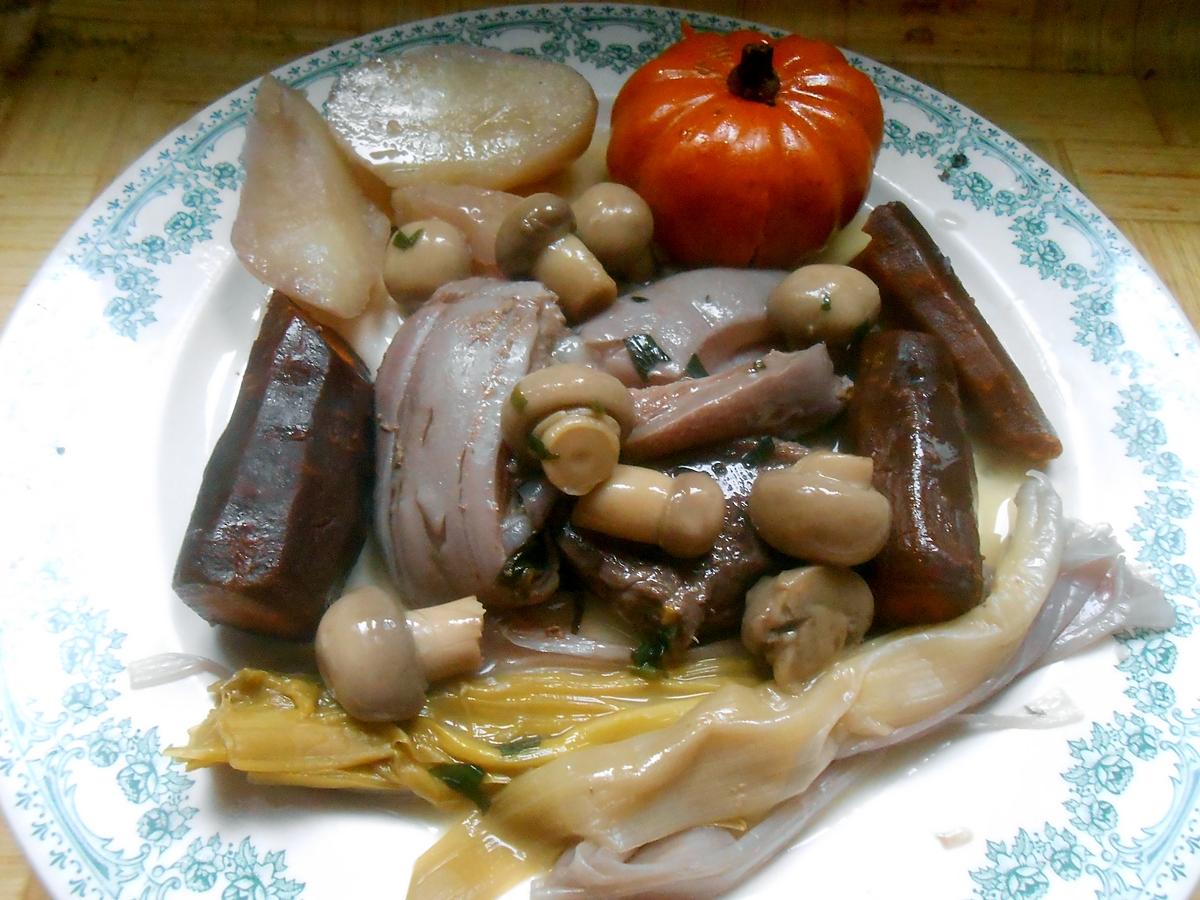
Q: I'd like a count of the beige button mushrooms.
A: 9